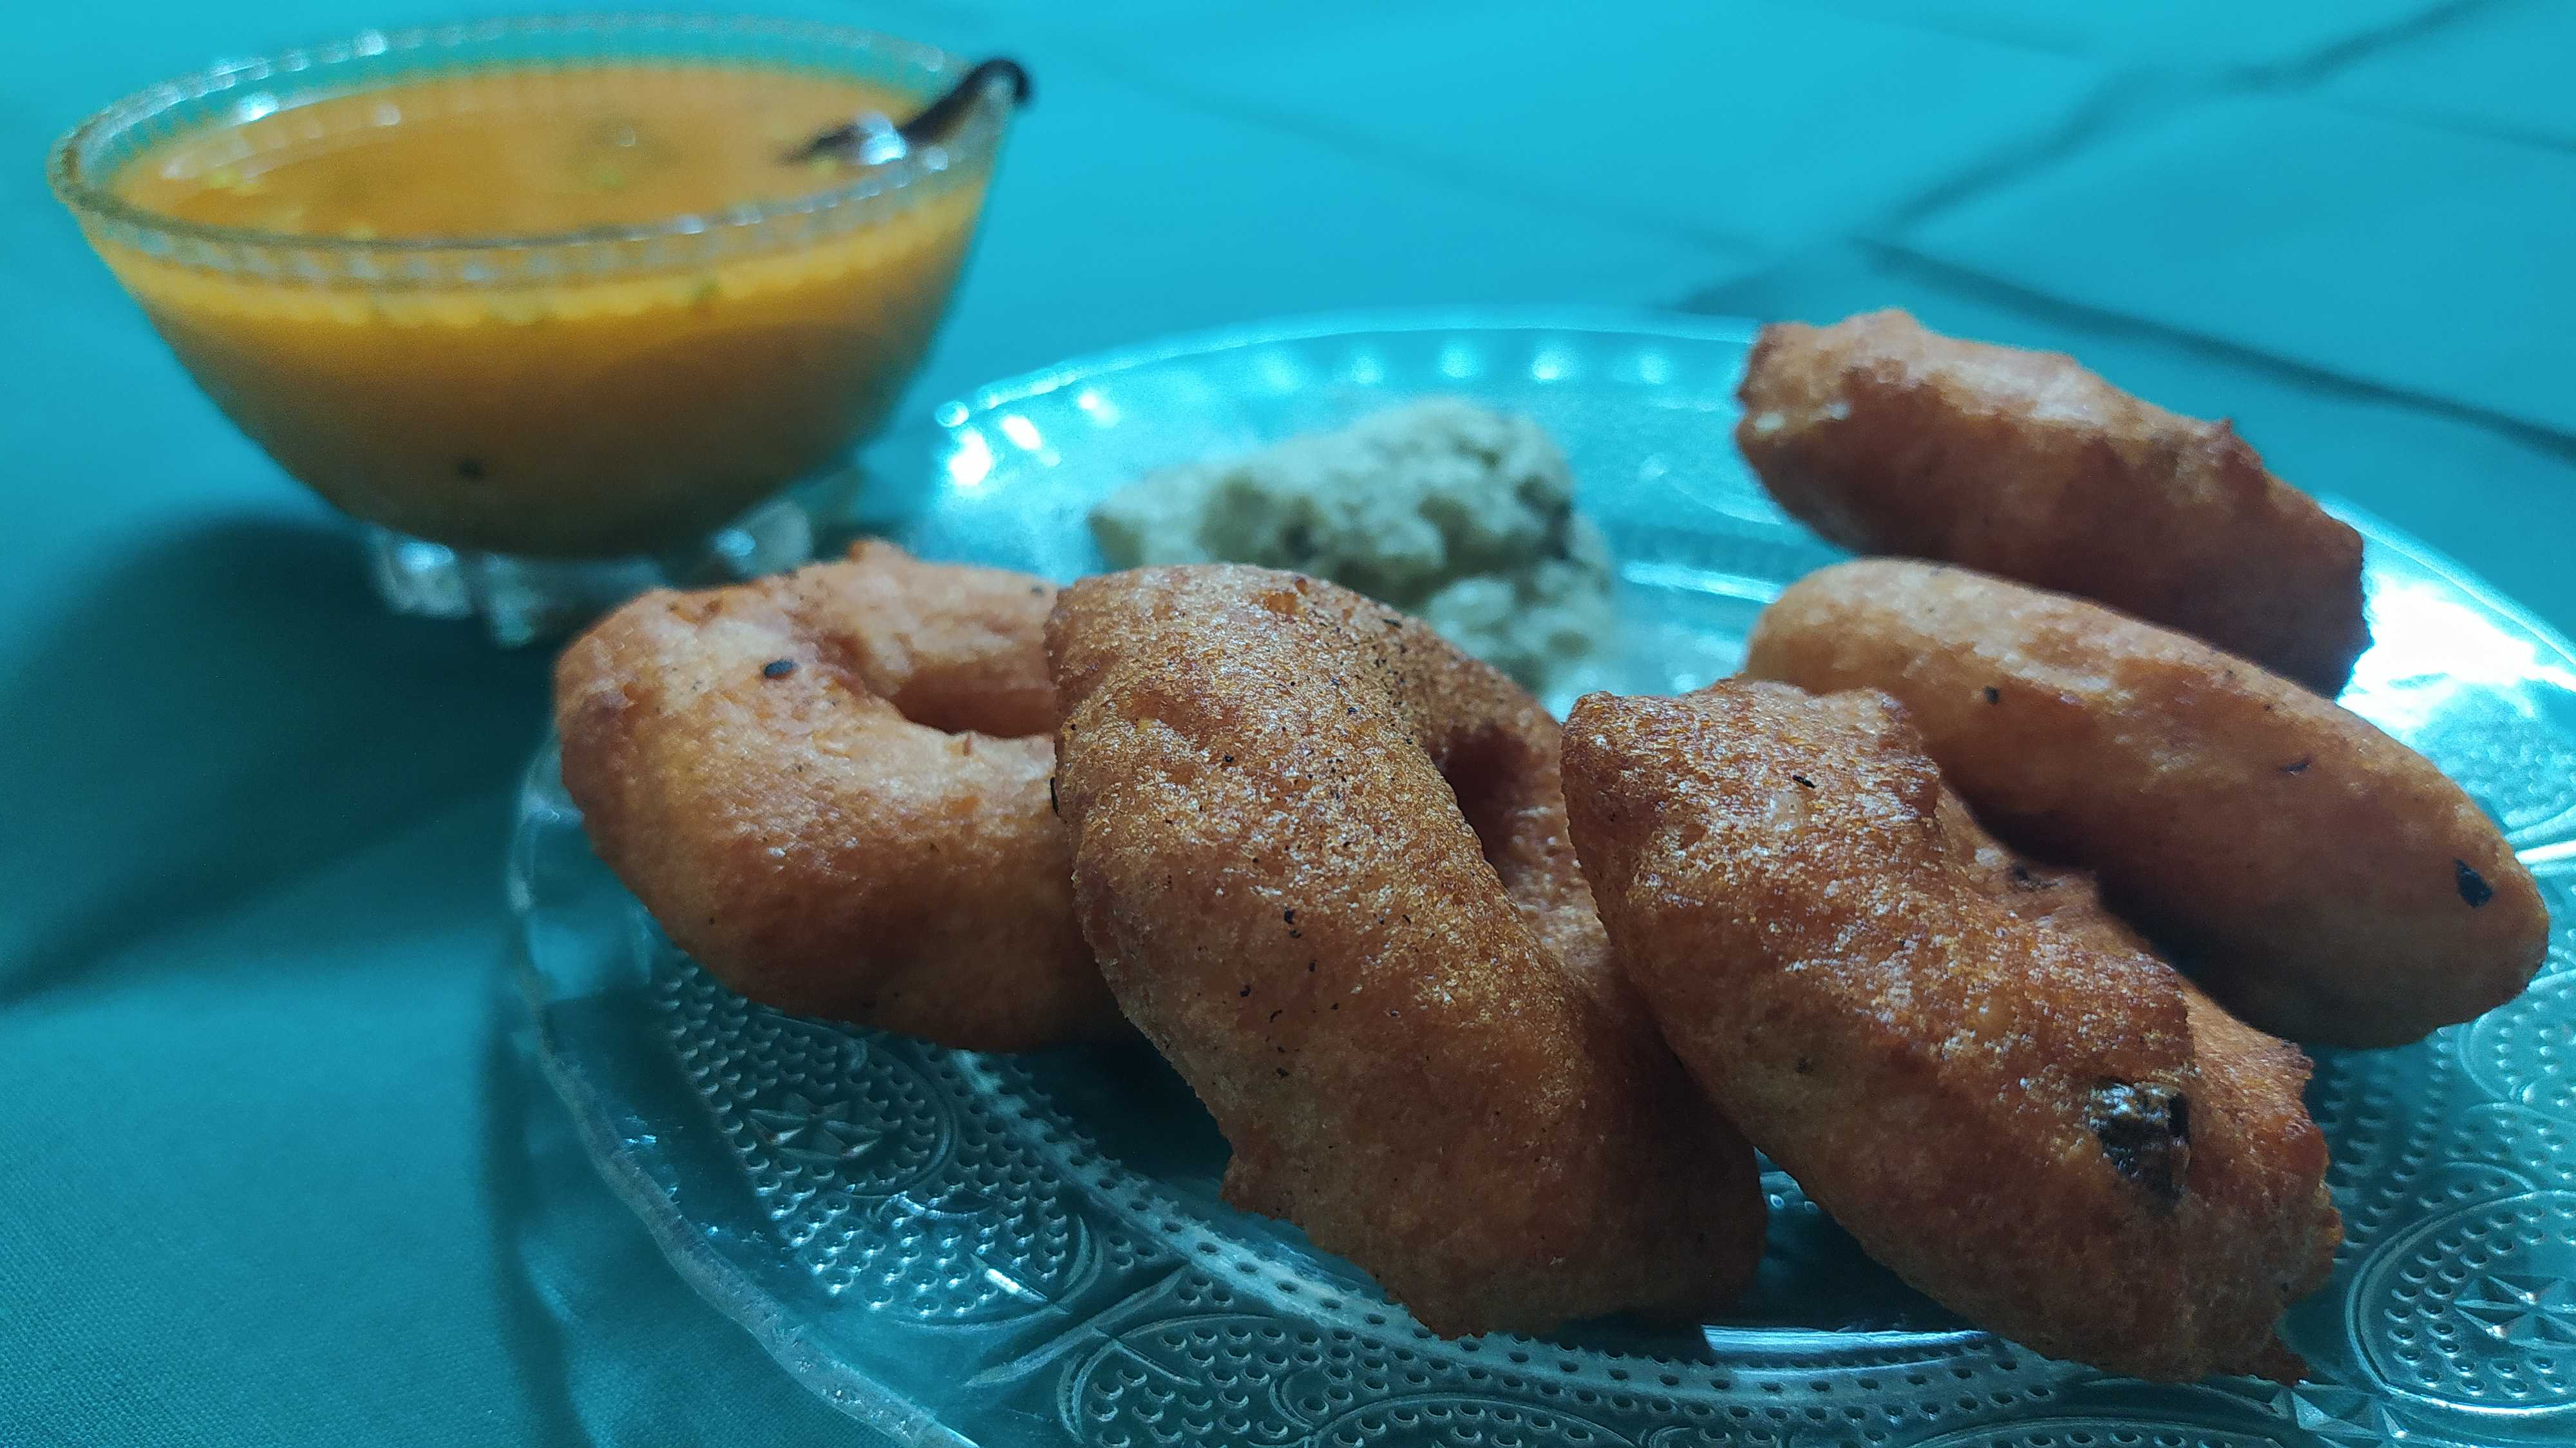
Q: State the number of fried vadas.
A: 5